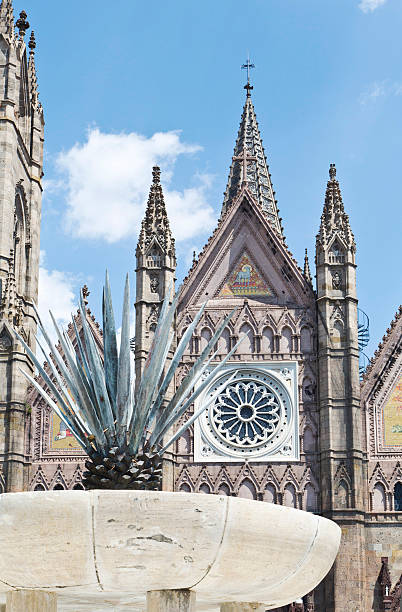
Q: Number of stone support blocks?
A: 3